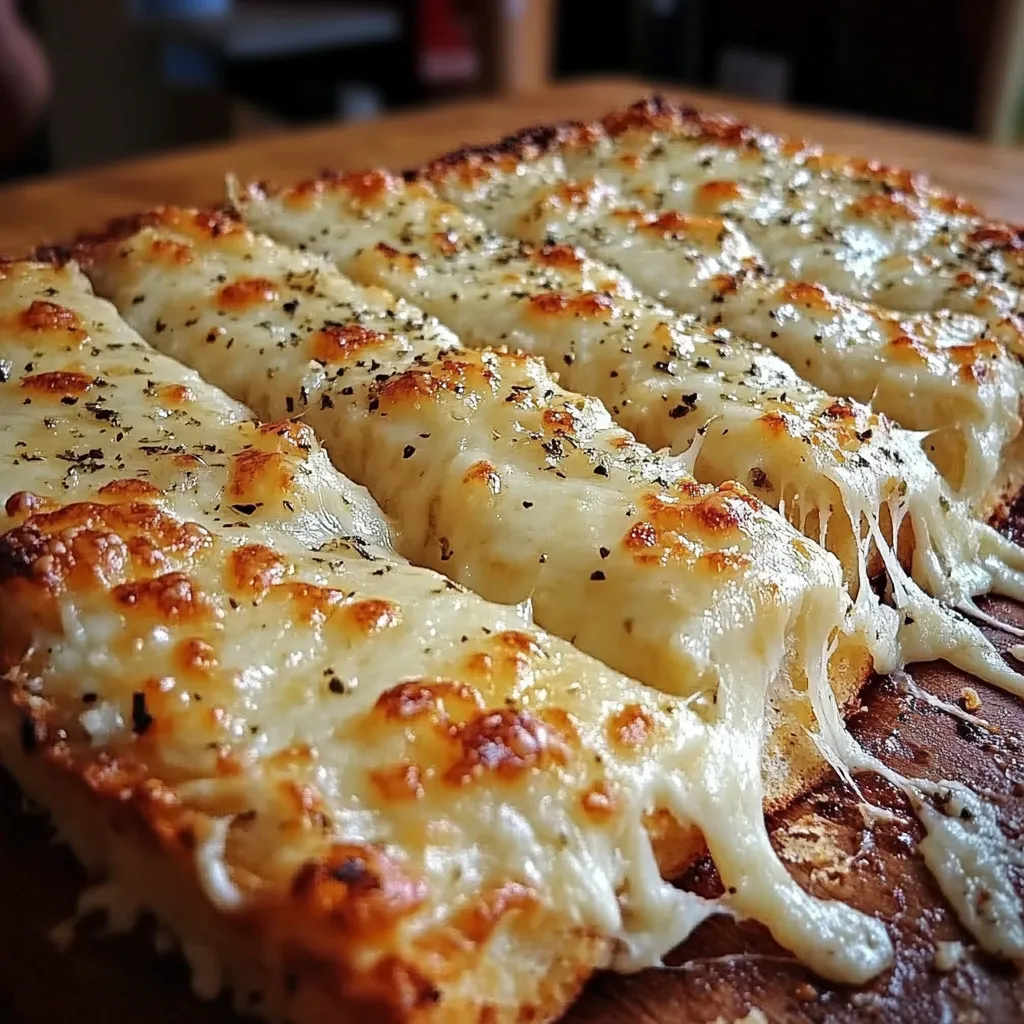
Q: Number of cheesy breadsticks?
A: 5